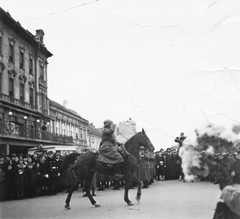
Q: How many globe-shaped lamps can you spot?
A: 4